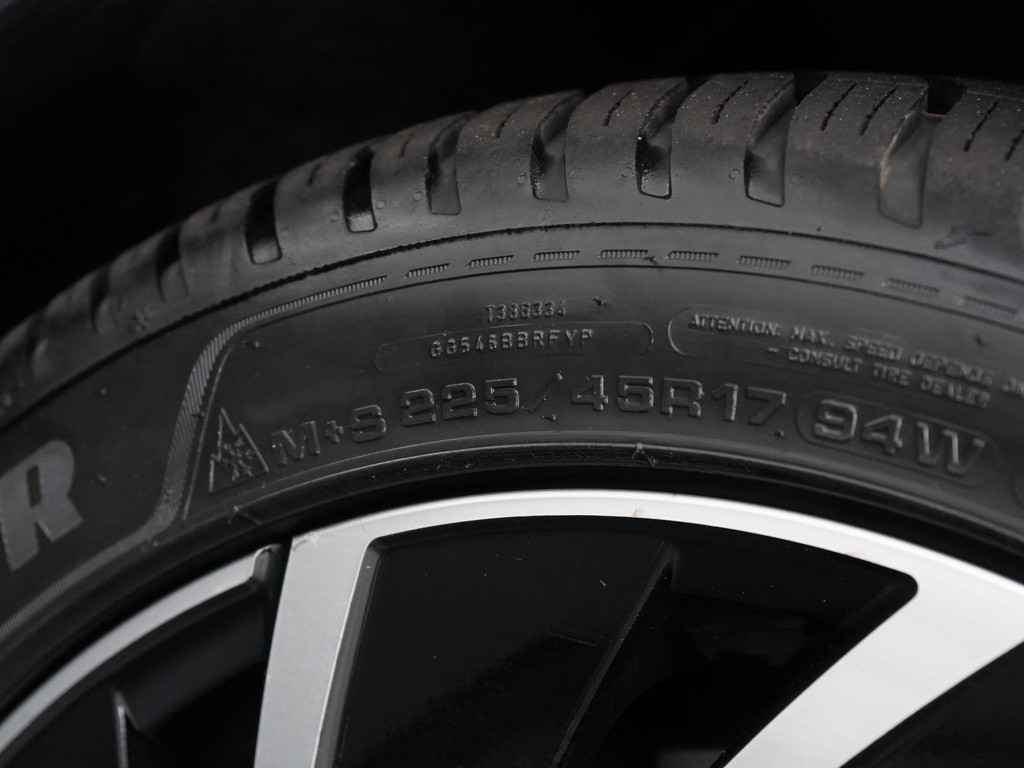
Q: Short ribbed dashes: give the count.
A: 9